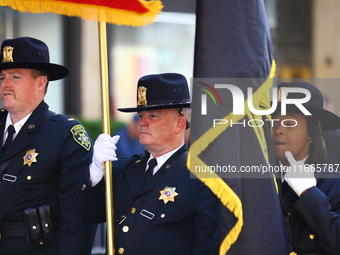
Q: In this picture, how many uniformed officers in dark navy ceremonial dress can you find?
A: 3